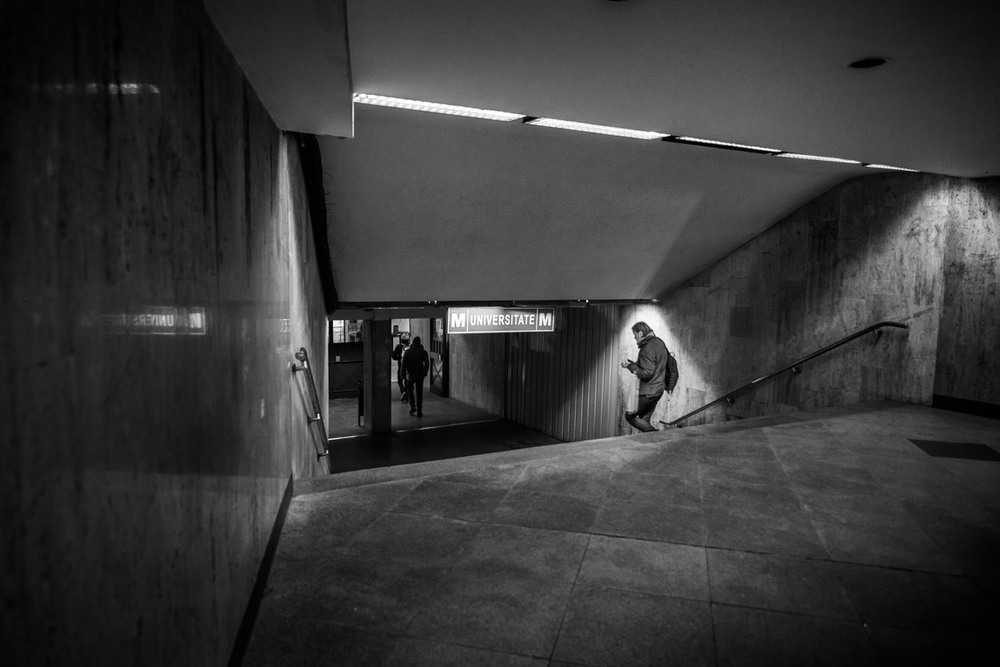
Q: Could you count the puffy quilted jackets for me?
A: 0